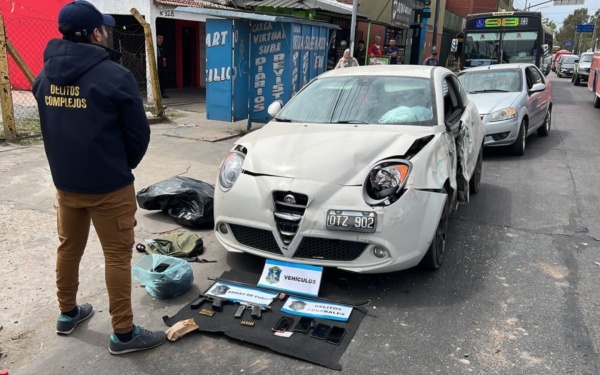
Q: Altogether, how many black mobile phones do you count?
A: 4